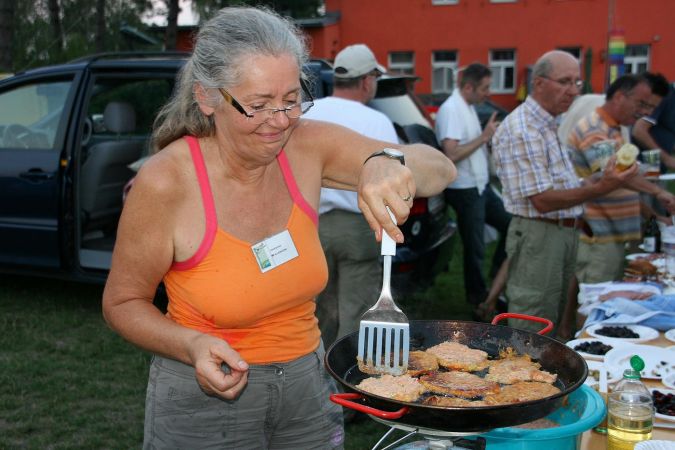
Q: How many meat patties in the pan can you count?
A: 7